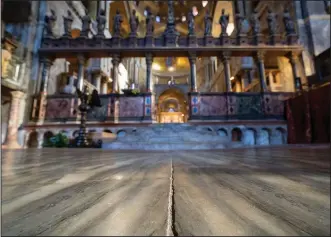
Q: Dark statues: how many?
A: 14